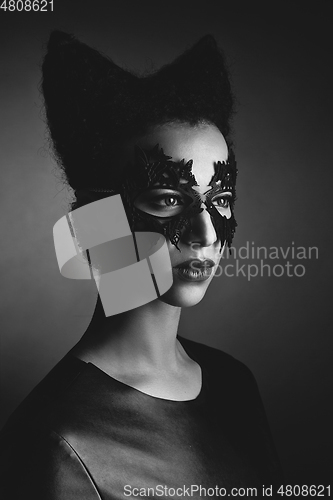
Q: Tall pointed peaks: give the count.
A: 2